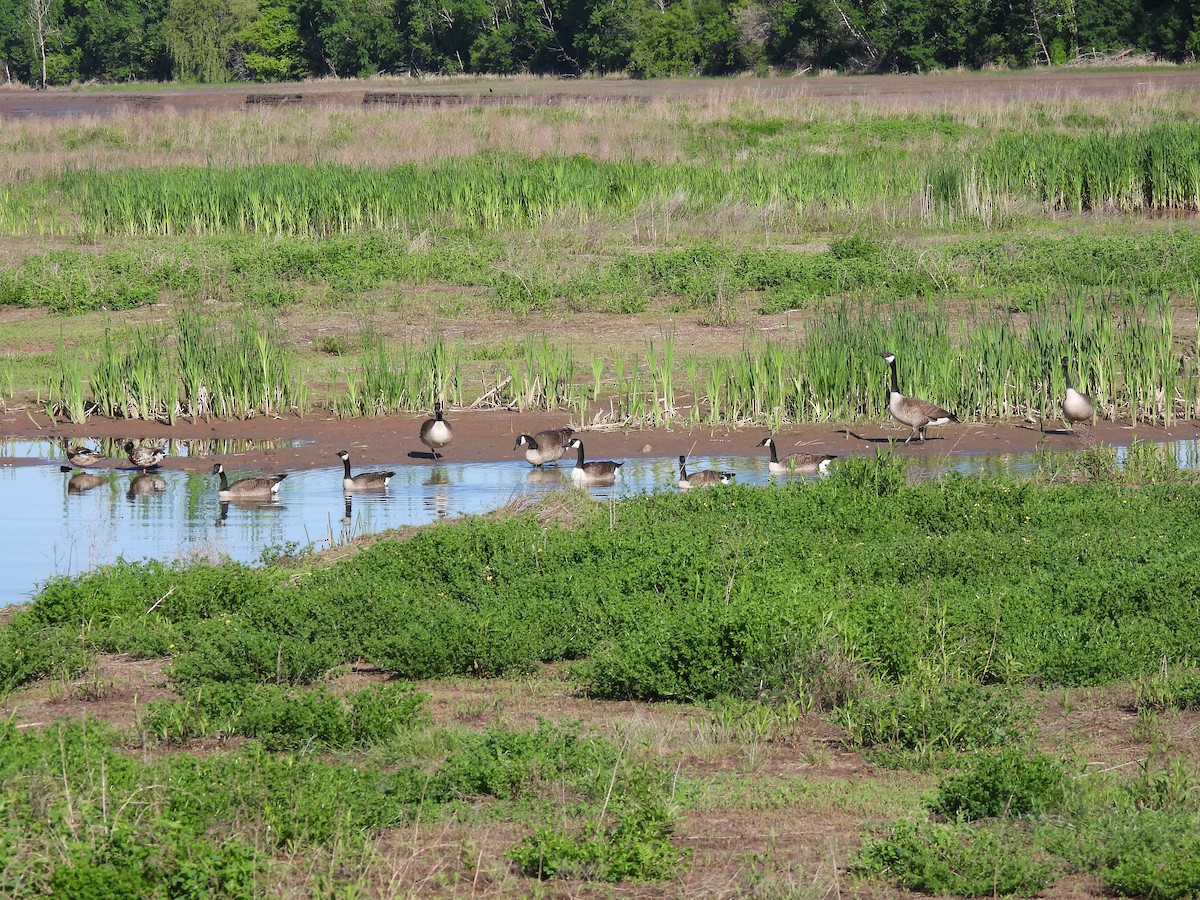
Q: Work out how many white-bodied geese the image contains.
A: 0